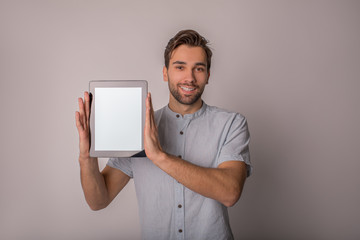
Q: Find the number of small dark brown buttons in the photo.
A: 5